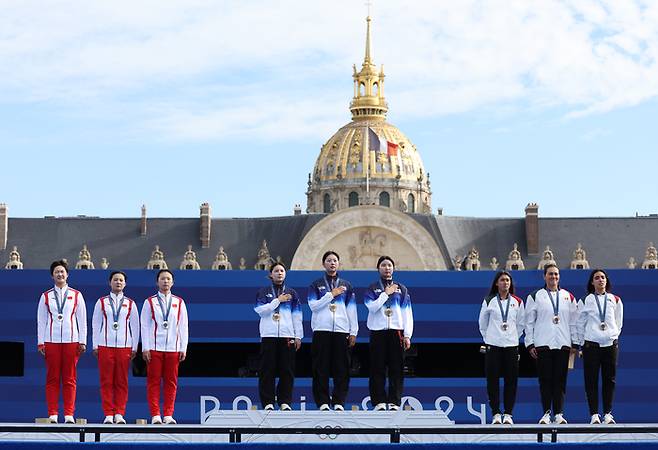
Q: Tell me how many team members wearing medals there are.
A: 9